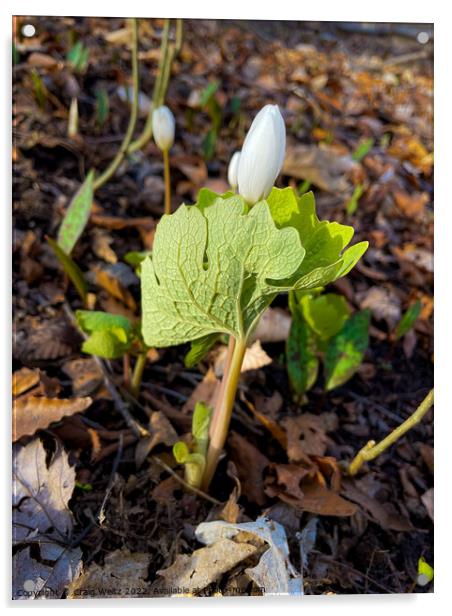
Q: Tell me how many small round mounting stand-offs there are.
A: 4